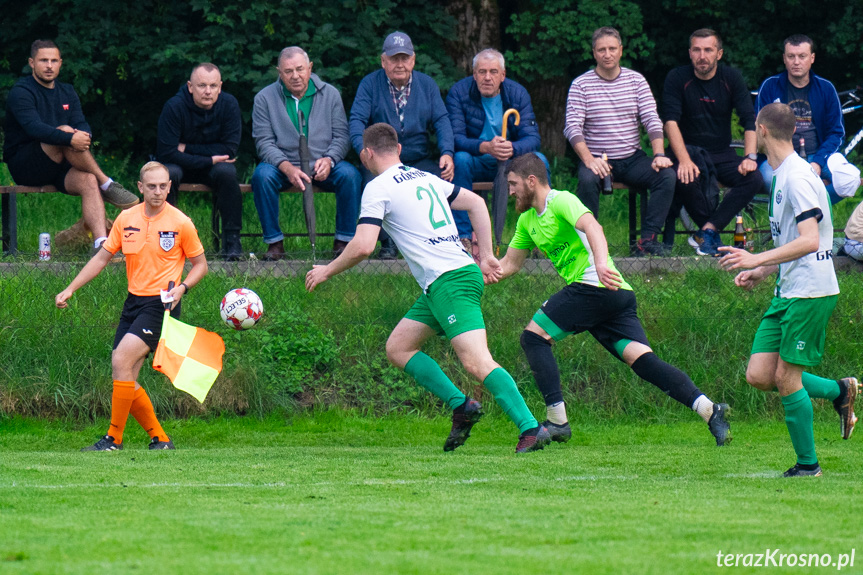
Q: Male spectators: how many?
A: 8